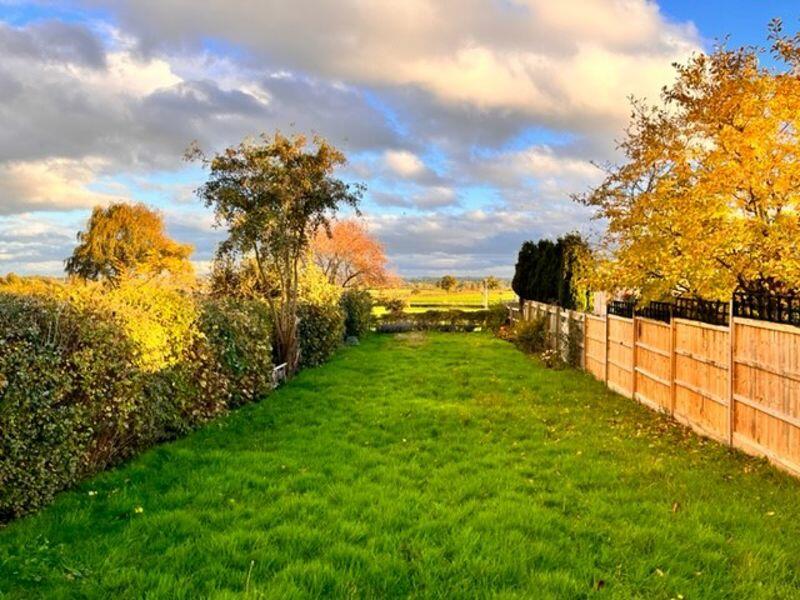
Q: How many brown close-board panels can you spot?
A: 5